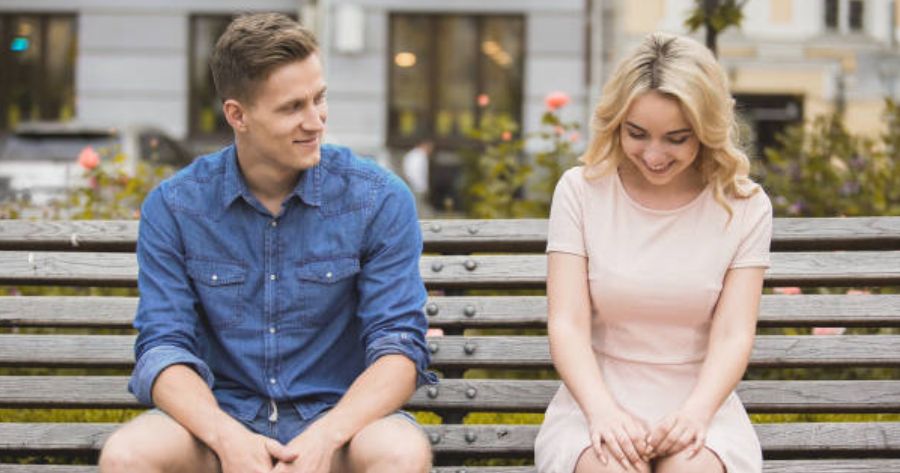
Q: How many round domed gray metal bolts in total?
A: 12